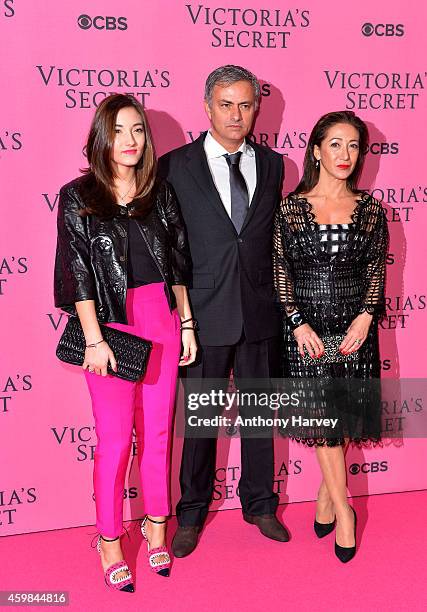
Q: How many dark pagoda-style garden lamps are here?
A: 0